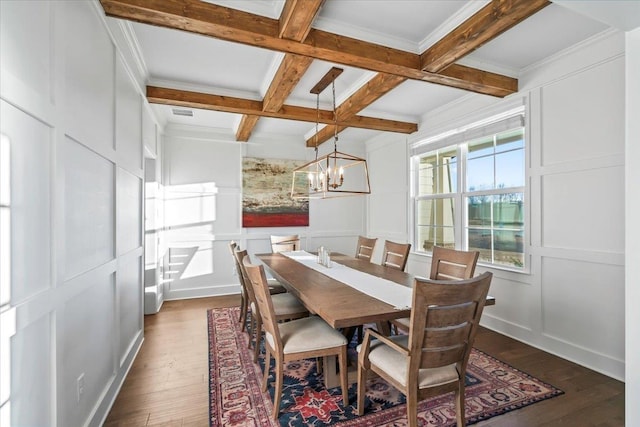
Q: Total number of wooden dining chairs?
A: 8